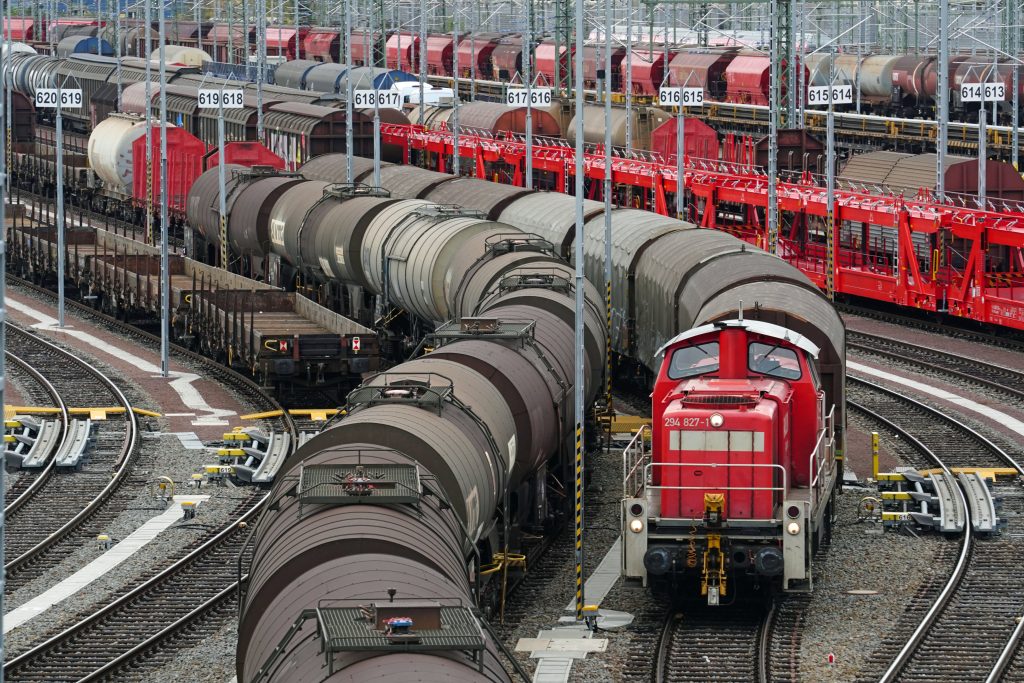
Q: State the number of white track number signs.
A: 14